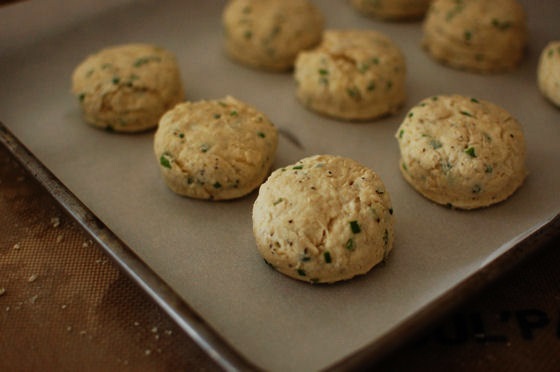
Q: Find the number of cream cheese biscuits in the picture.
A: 9